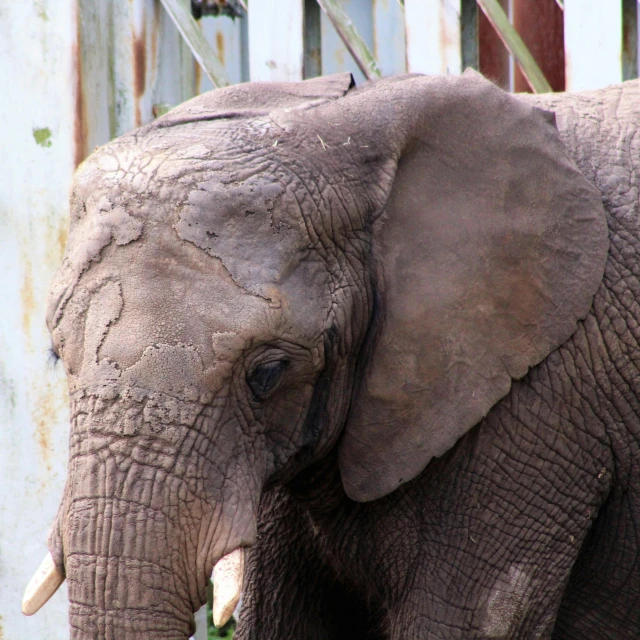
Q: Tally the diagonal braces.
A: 3